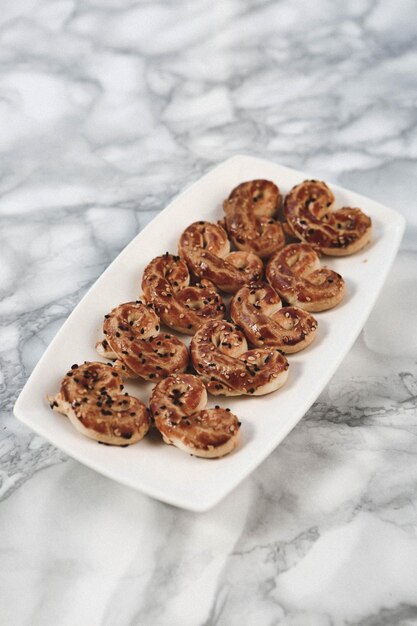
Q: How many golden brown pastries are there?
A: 10